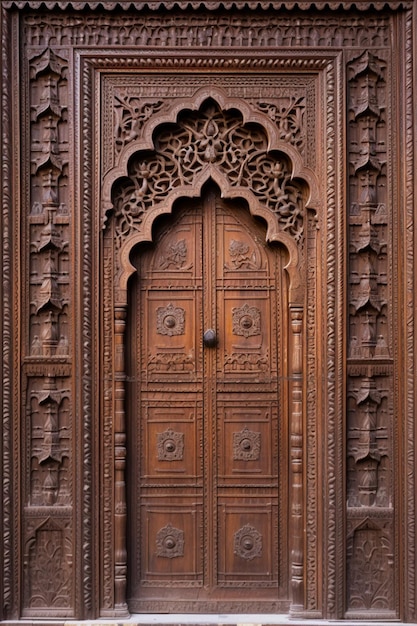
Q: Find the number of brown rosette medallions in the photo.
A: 6